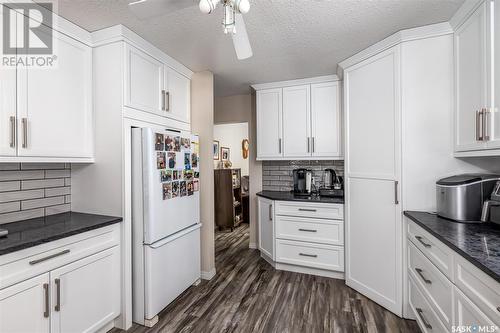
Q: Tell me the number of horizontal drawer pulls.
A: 7